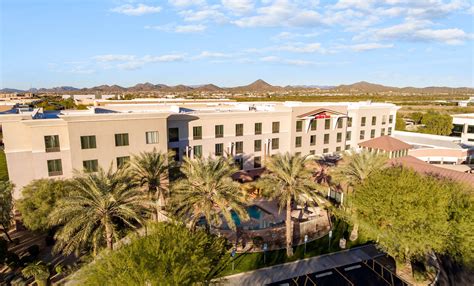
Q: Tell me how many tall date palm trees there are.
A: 5